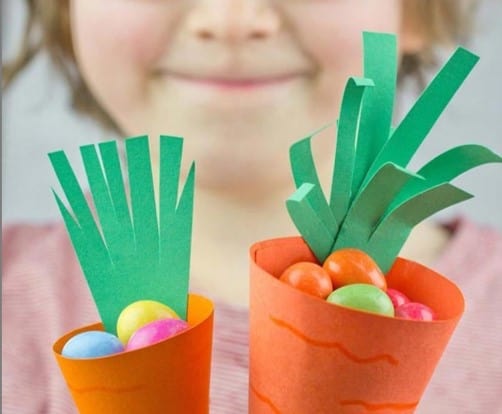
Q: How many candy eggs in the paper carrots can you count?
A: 8